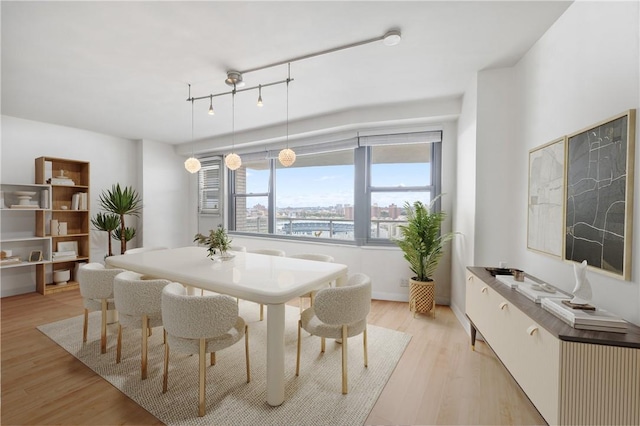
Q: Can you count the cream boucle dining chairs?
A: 8